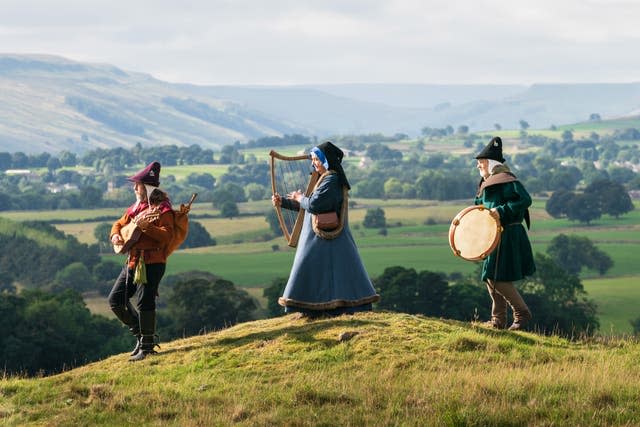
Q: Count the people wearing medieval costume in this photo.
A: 3